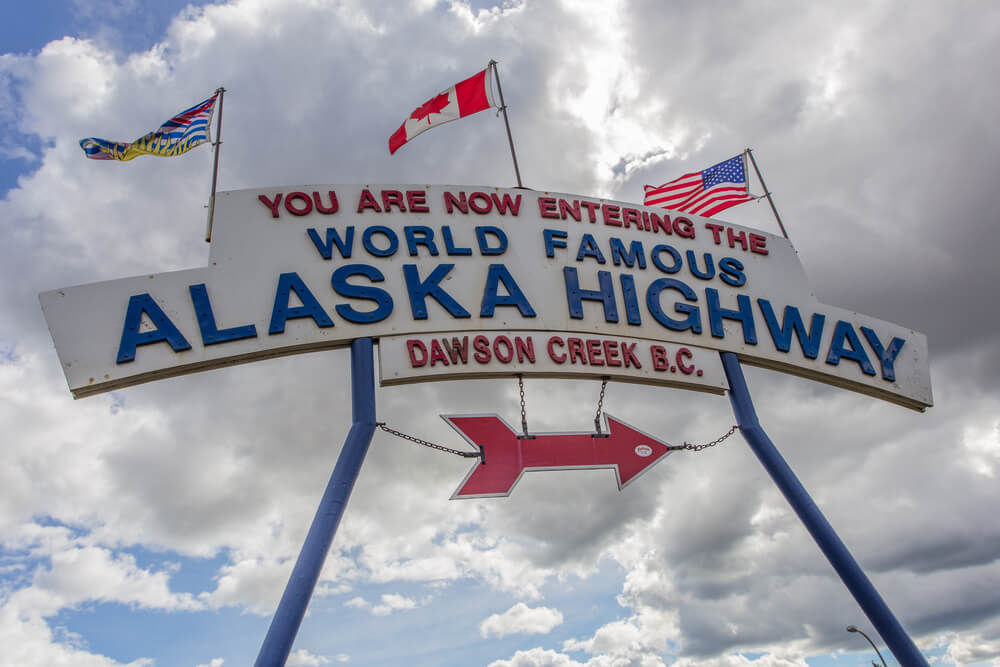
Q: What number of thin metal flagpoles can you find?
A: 3